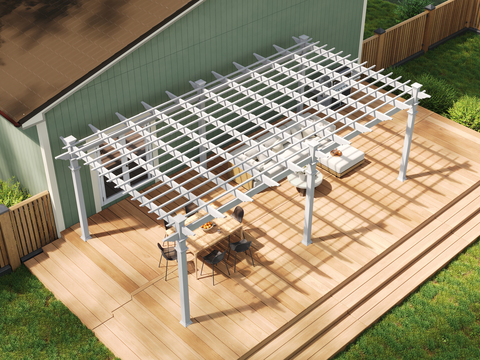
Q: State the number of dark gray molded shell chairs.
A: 6